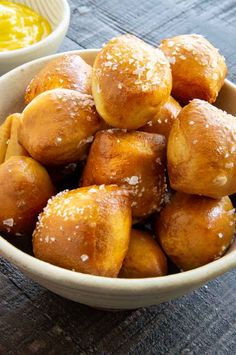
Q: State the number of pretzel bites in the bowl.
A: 12